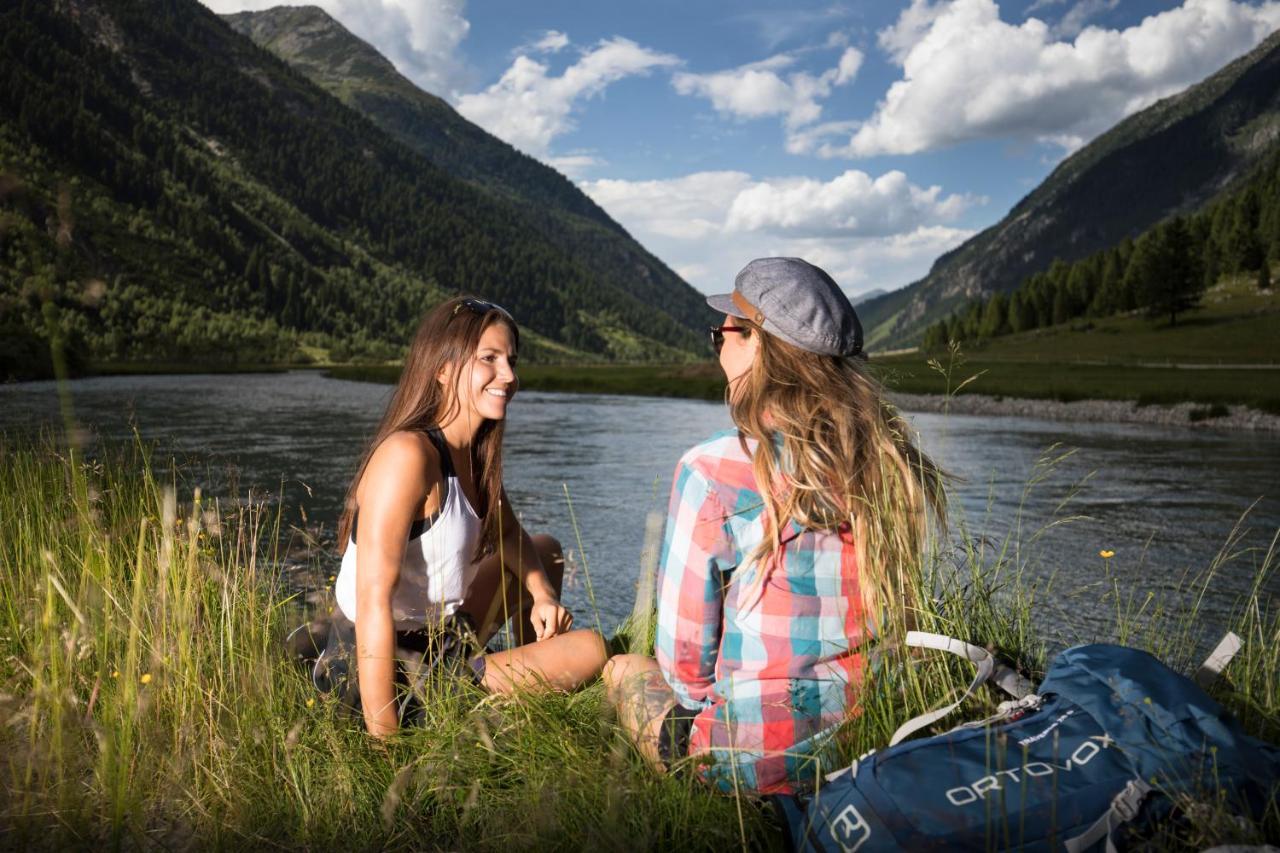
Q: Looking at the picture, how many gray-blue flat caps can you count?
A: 1